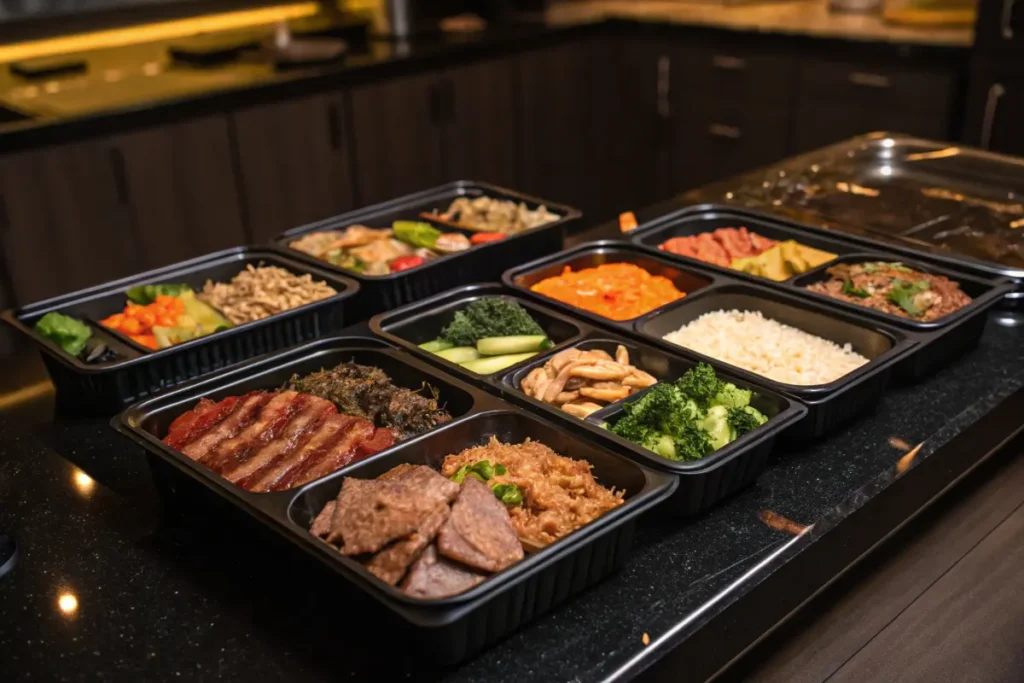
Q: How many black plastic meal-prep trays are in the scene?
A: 6